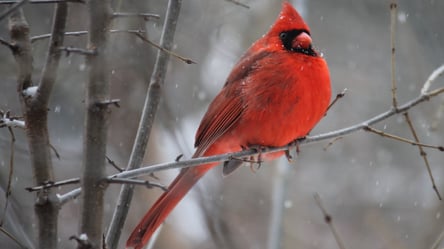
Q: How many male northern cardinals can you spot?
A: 1